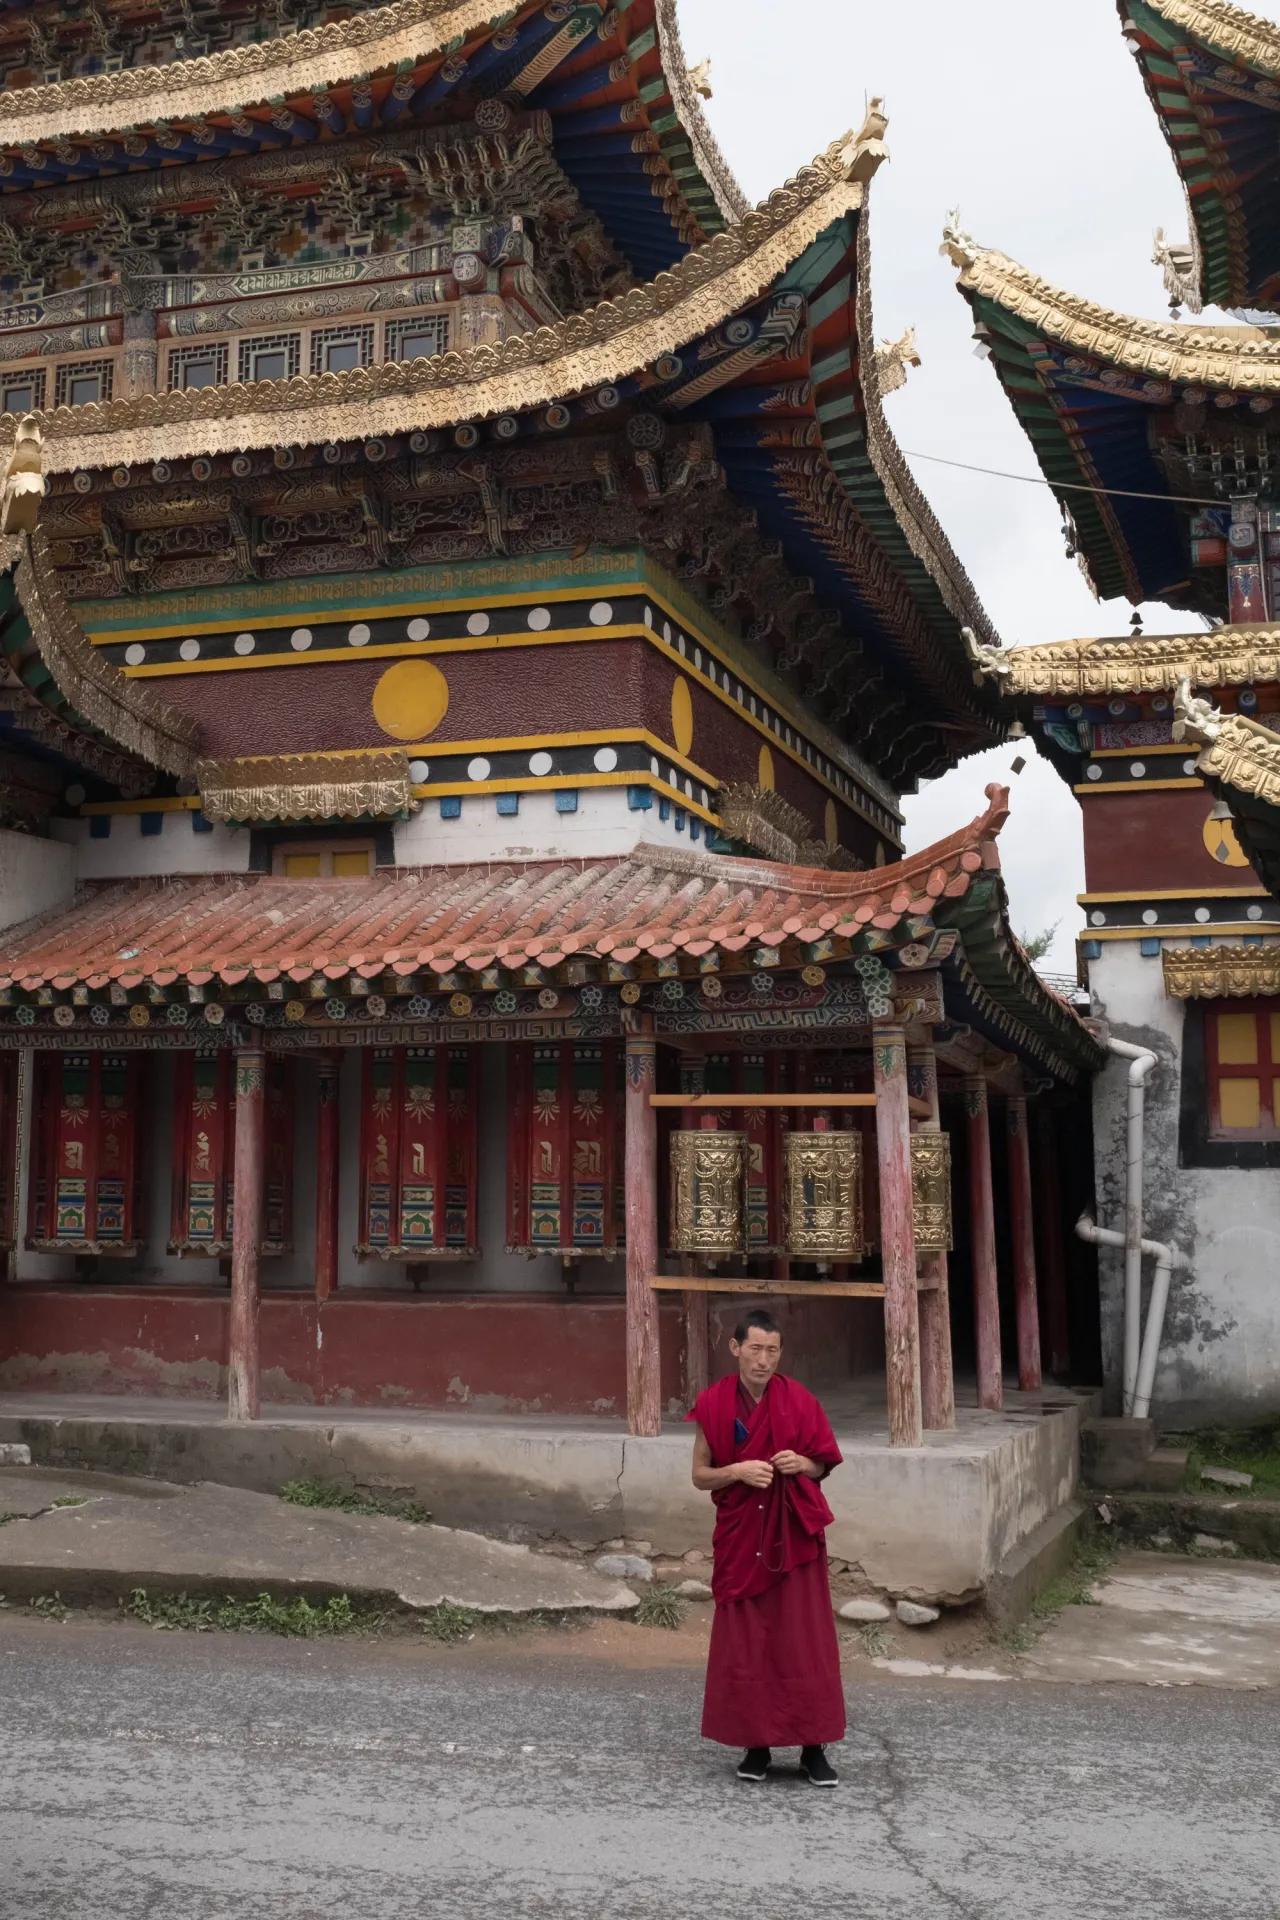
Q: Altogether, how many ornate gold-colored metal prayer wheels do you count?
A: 3